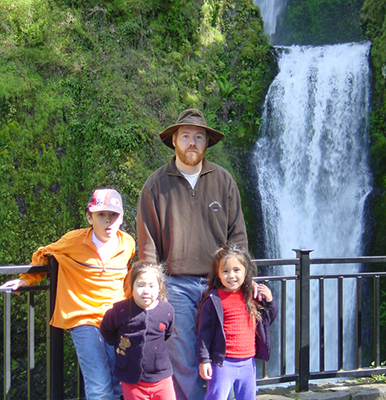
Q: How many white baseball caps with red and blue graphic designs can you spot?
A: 1